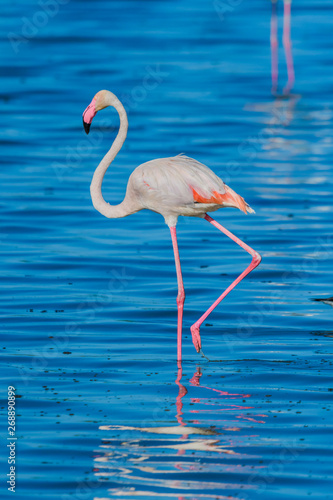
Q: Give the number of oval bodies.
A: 1